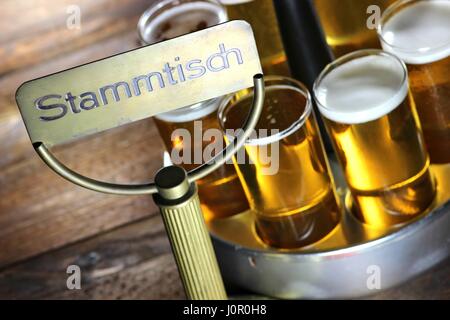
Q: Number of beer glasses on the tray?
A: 7